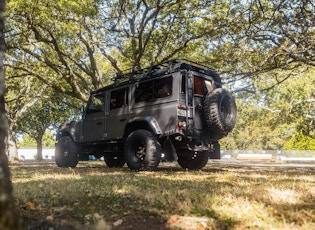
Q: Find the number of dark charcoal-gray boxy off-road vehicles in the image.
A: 1